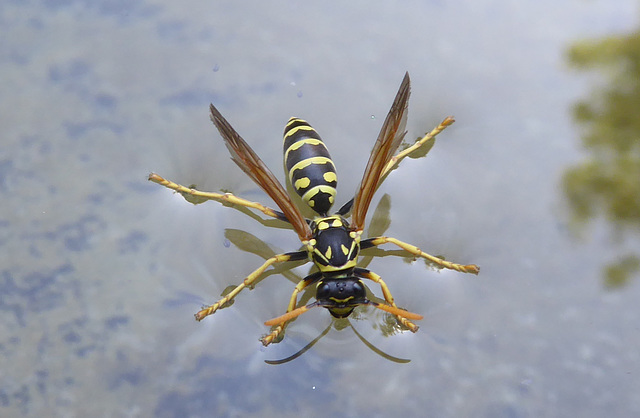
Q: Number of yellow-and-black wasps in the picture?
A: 1